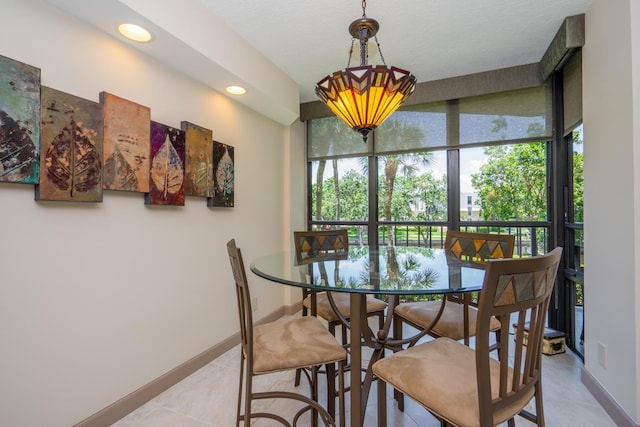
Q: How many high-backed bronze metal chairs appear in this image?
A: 4